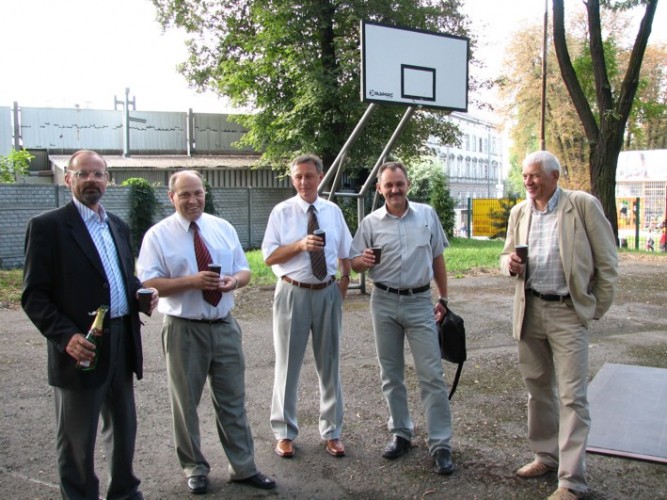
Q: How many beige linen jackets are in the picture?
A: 1